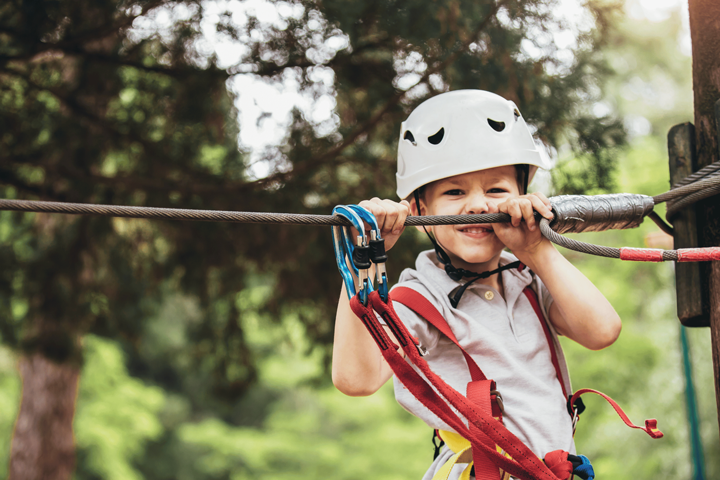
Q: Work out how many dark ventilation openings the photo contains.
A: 4